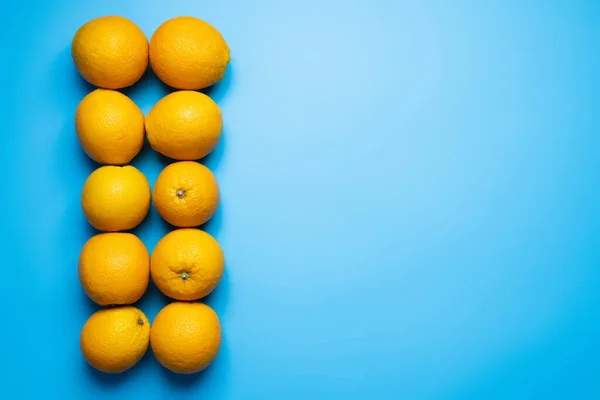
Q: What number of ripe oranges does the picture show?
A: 10